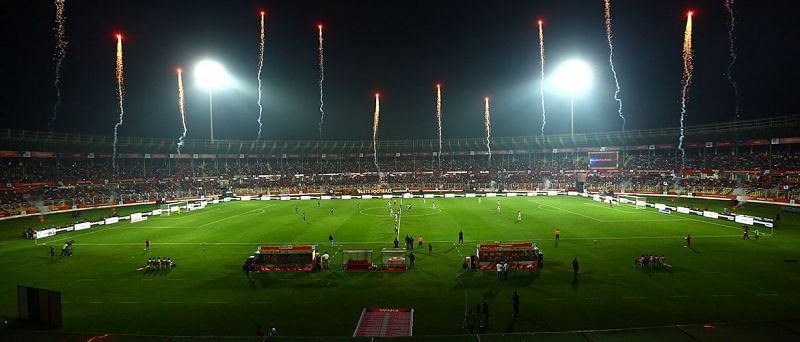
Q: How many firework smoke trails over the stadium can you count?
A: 12